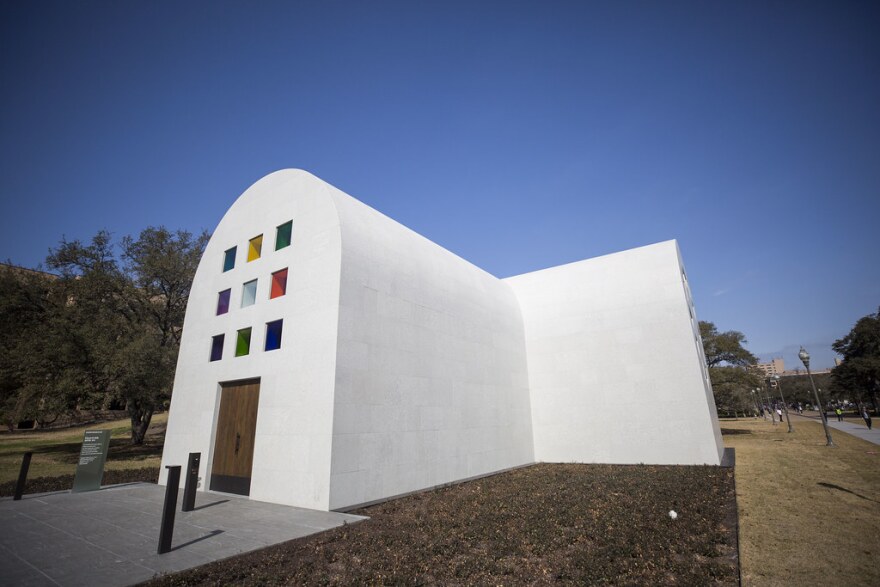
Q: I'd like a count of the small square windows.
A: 9